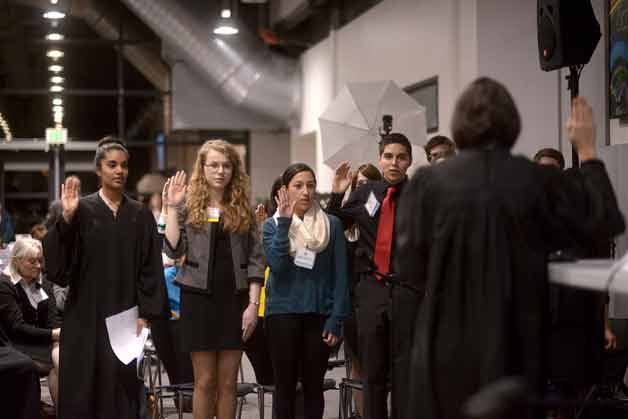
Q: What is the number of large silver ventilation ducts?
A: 1